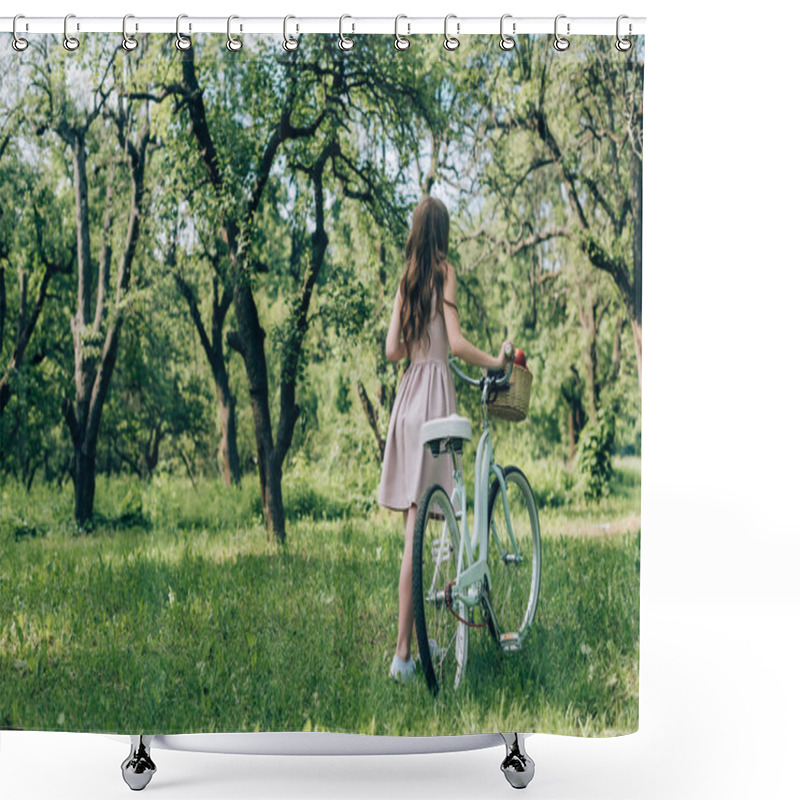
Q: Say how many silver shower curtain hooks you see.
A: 12